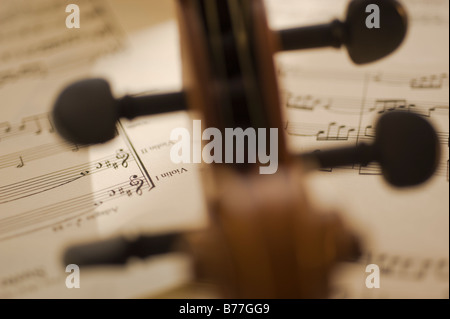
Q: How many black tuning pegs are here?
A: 4